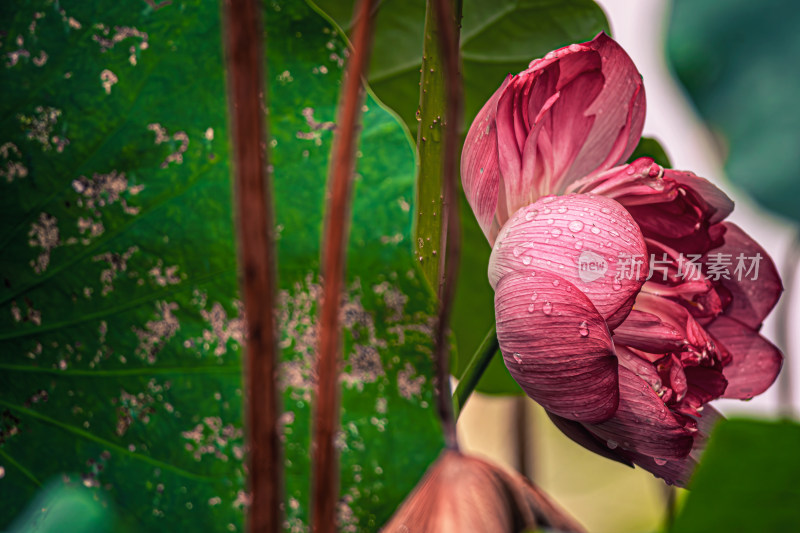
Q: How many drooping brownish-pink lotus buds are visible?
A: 1